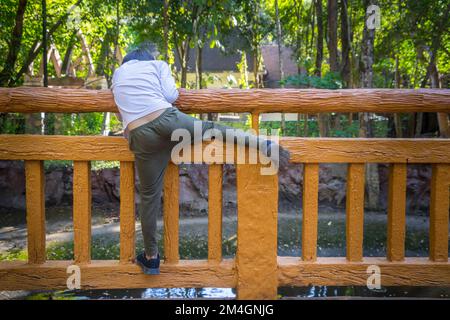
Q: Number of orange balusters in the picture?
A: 9